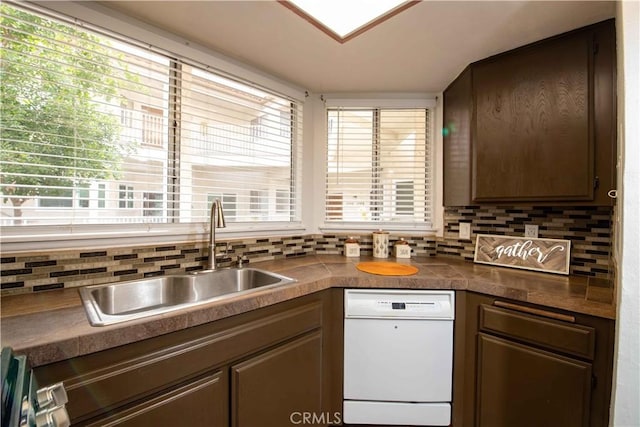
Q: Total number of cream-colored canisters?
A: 3